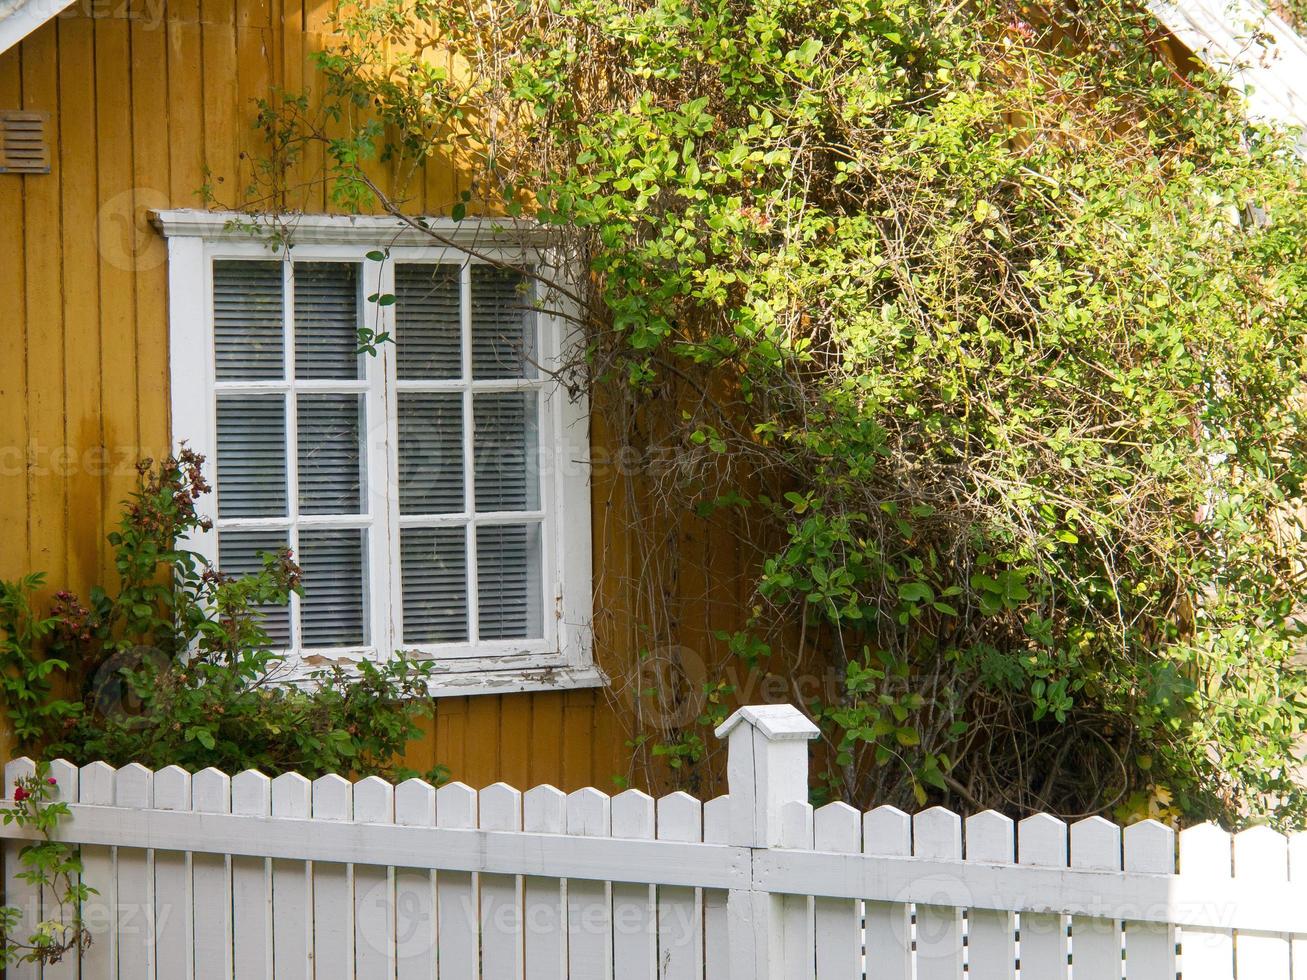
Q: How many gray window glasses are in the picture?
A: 12